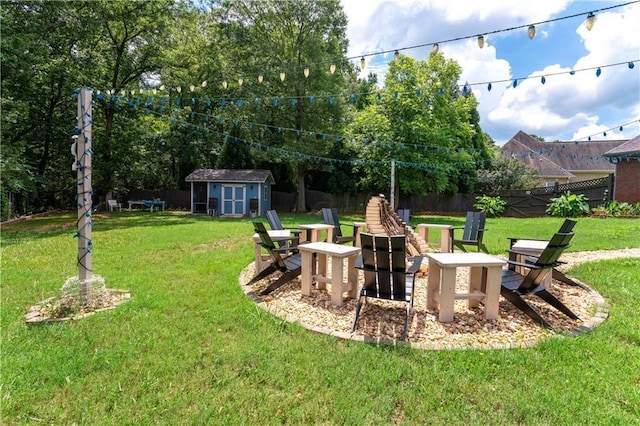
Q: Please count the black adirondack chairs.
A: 8